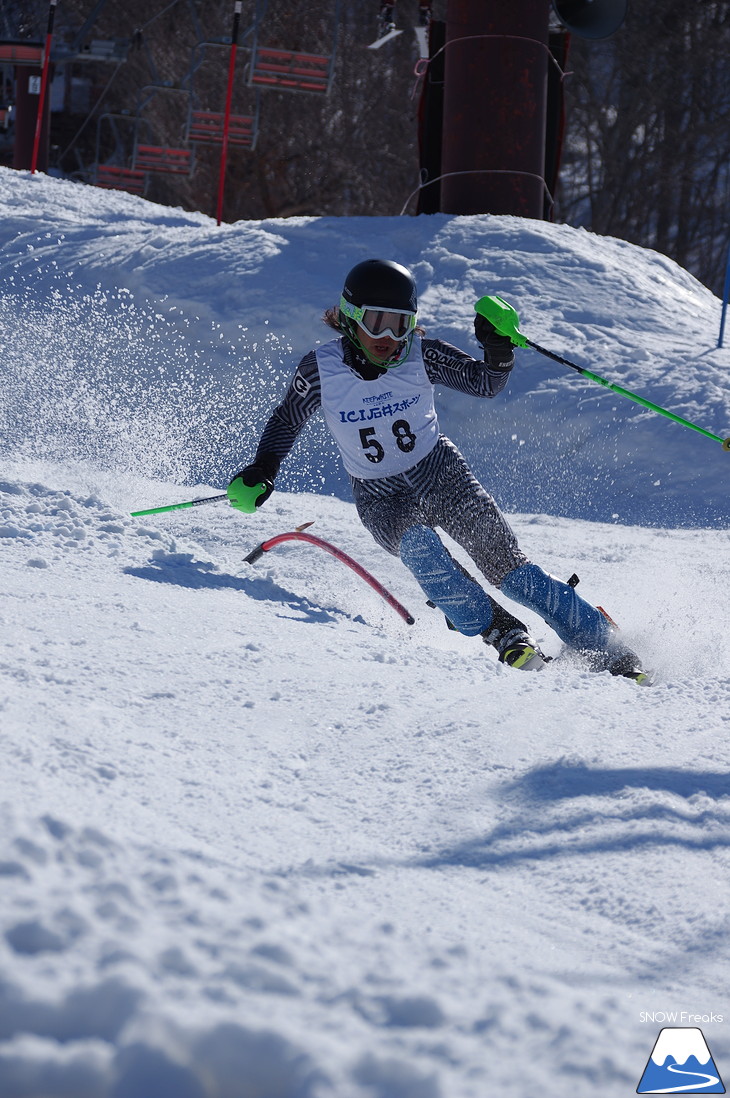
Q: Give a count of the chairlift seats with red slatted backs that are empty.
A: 4